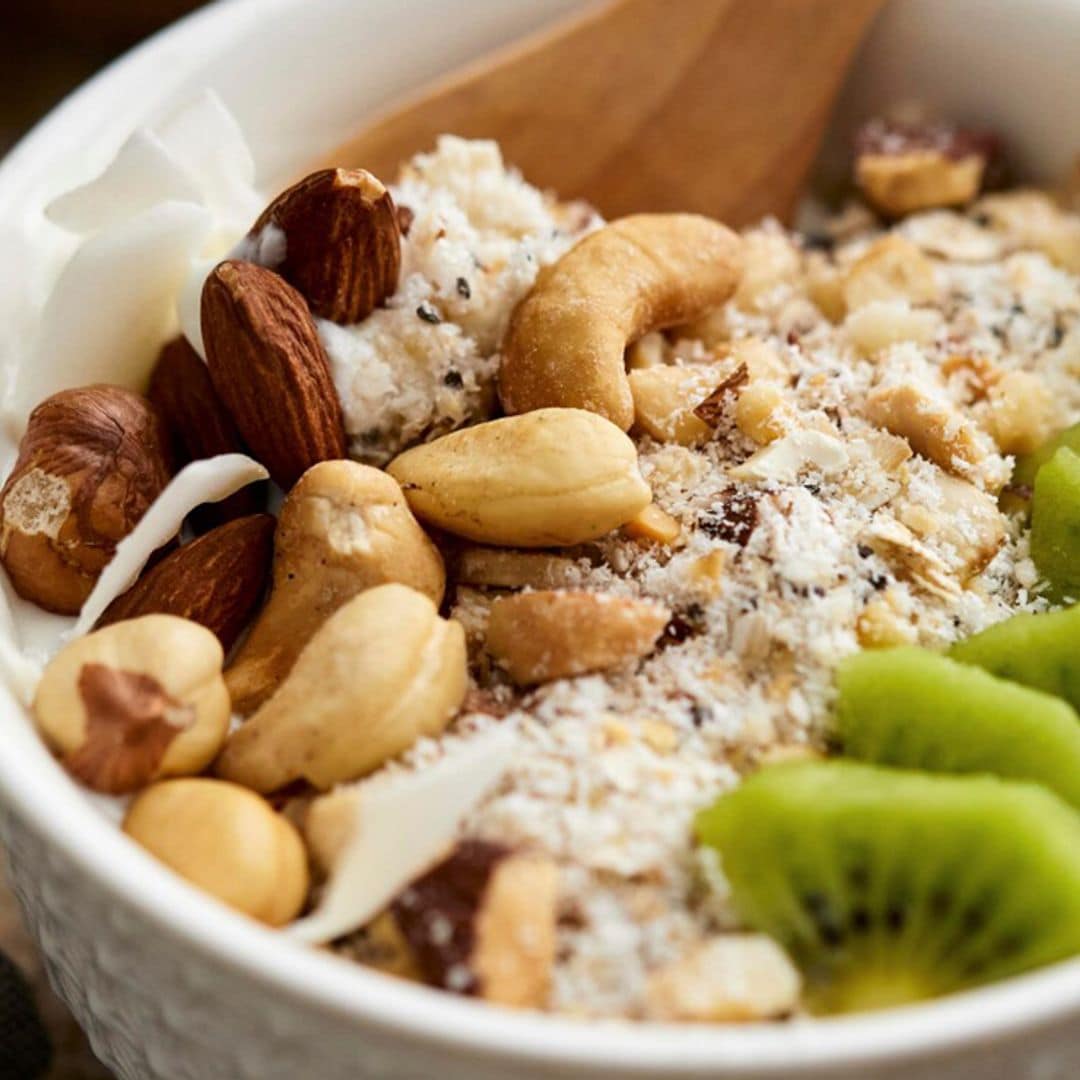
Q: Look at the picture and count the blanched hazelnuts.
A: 2